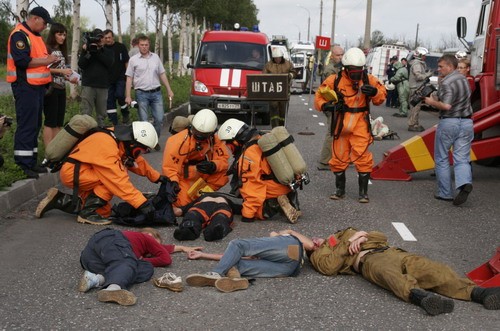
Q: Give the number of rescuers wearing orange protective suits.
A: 4